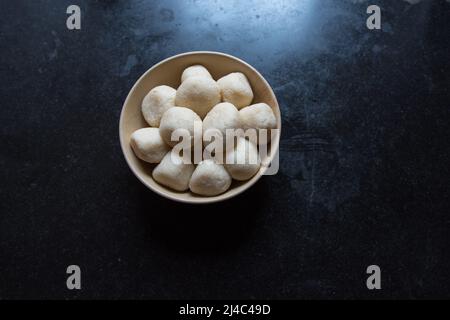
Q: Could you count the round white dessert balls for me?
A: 11